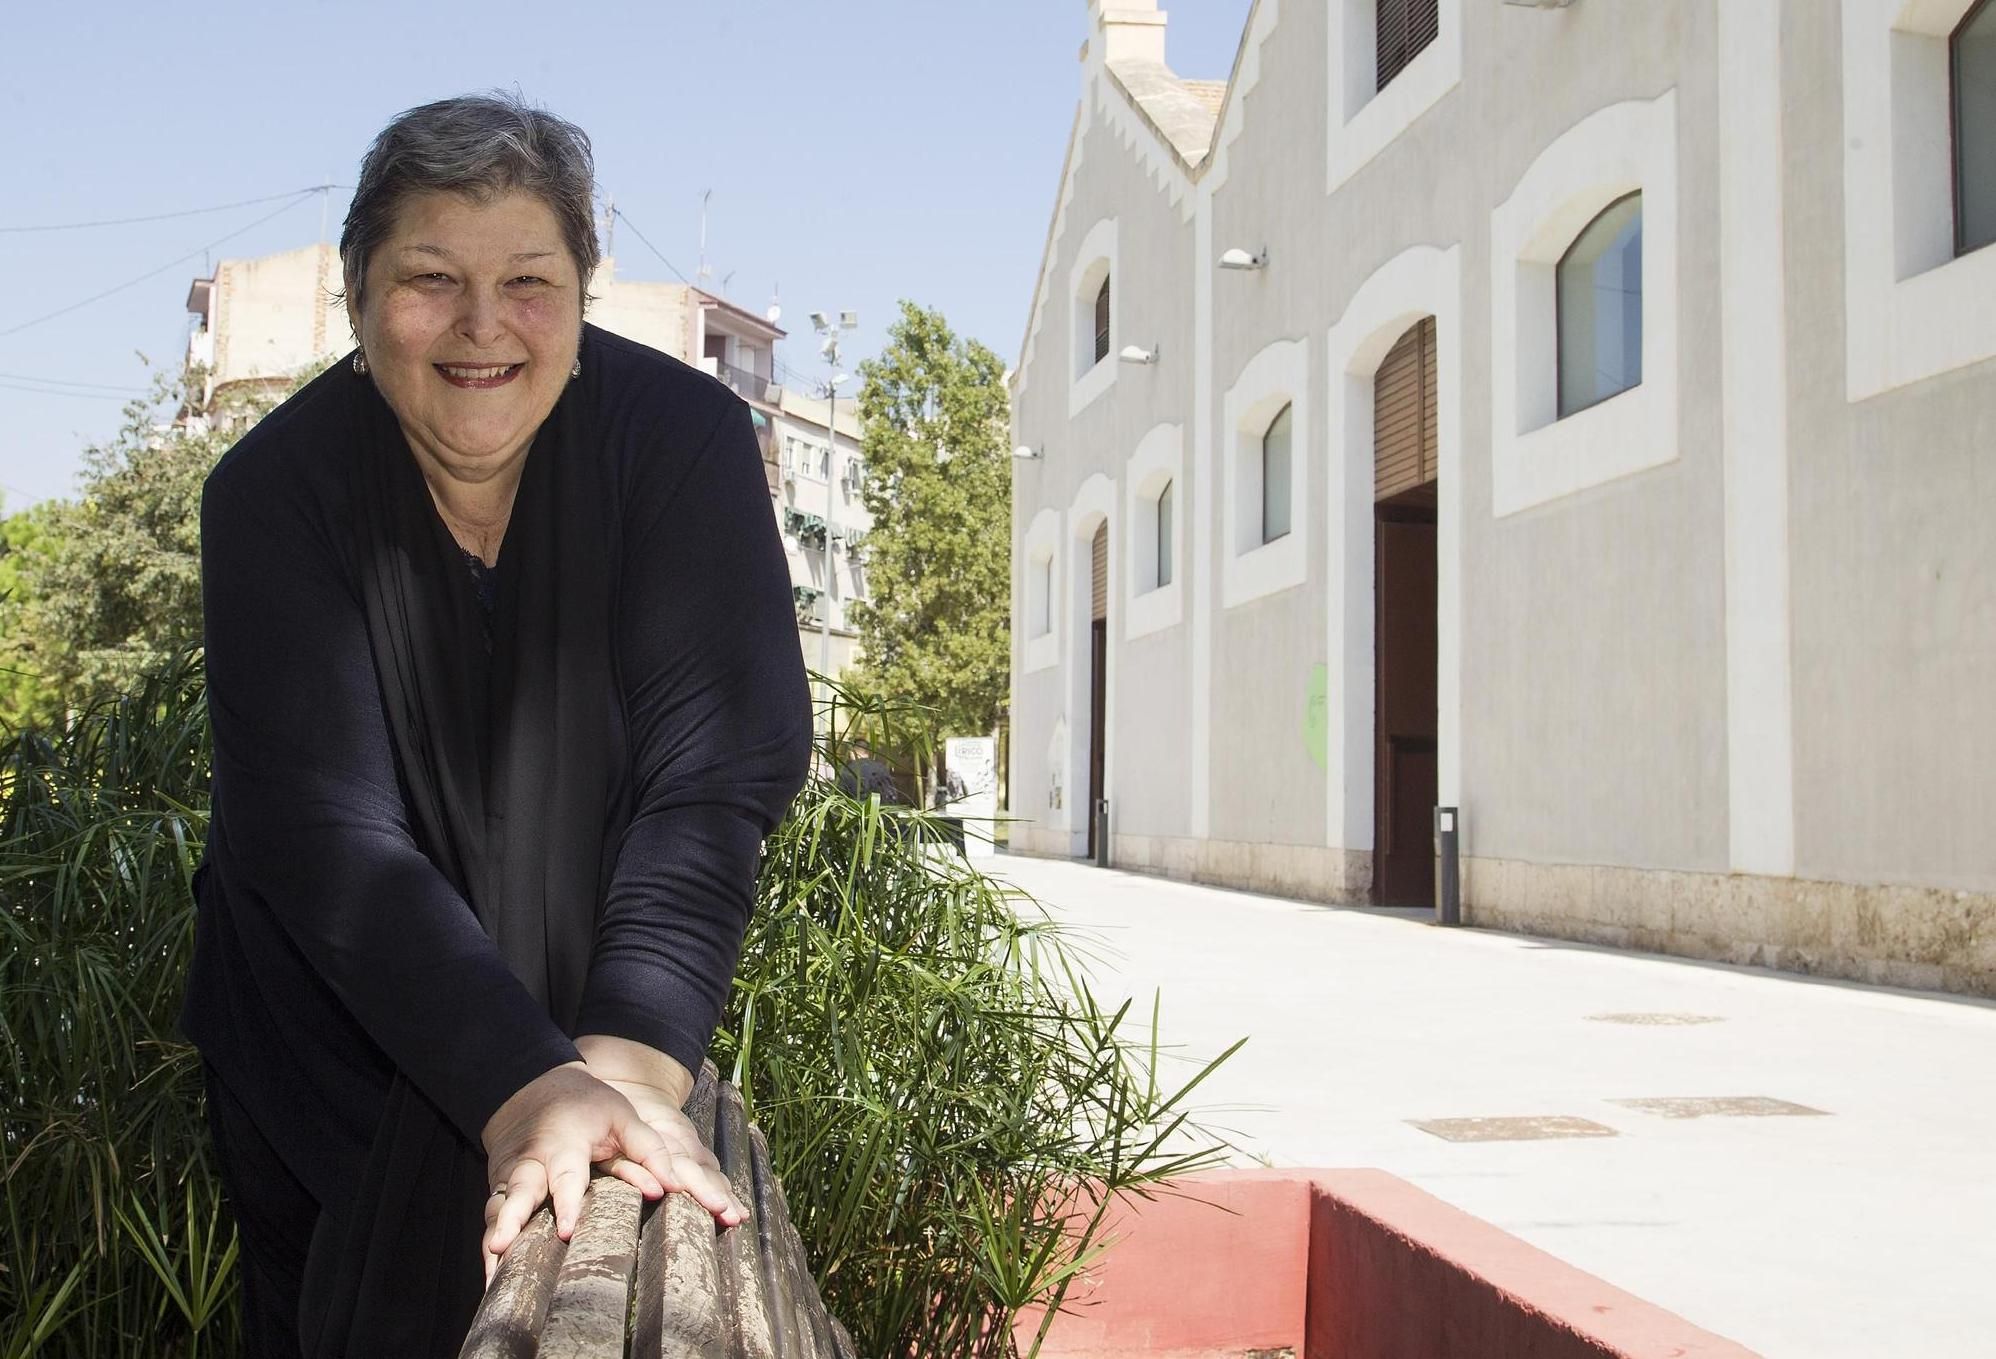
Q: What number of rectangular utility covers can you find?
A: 2